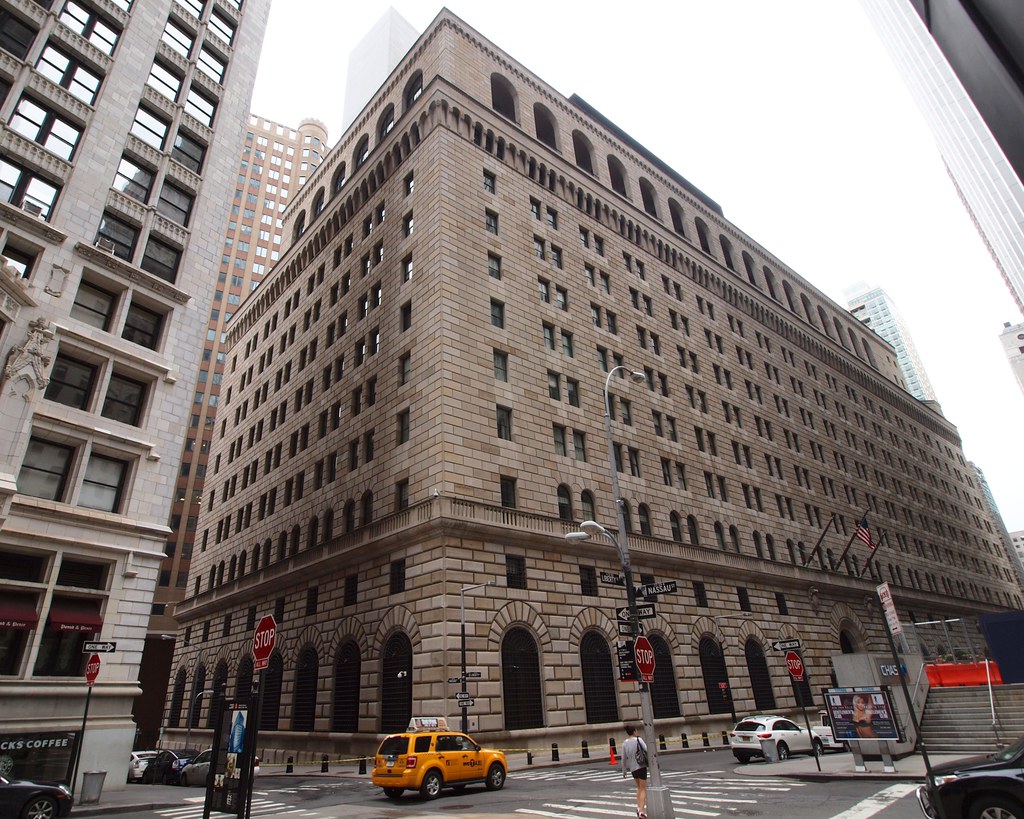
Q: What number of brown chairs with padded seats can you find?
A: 0